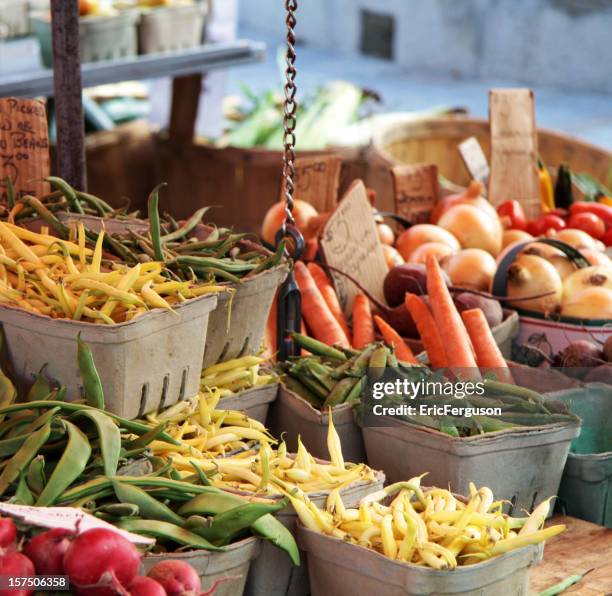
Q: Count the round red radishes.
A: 6